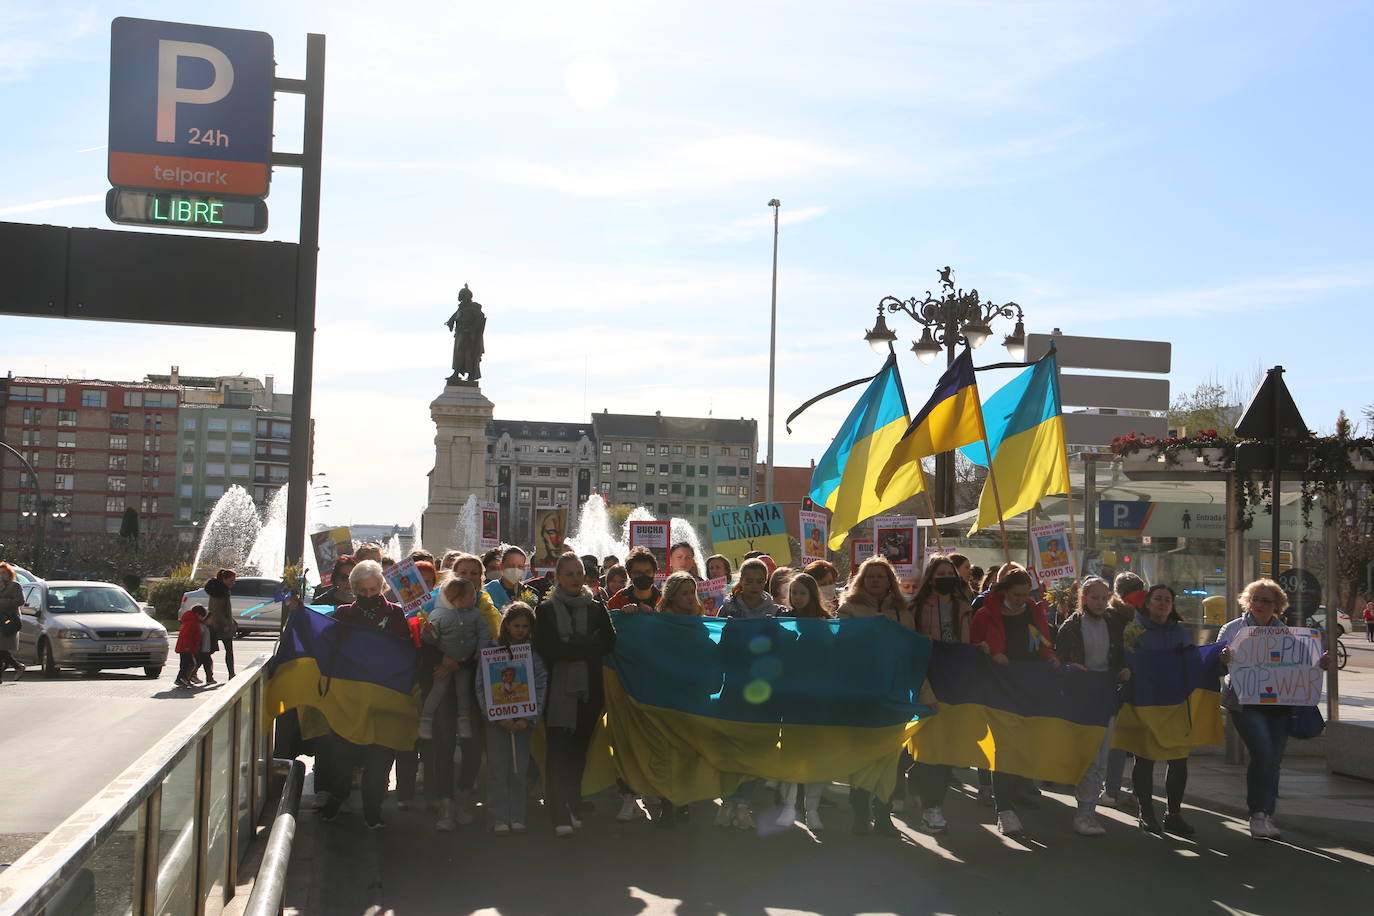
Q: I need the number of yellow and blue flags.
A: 7